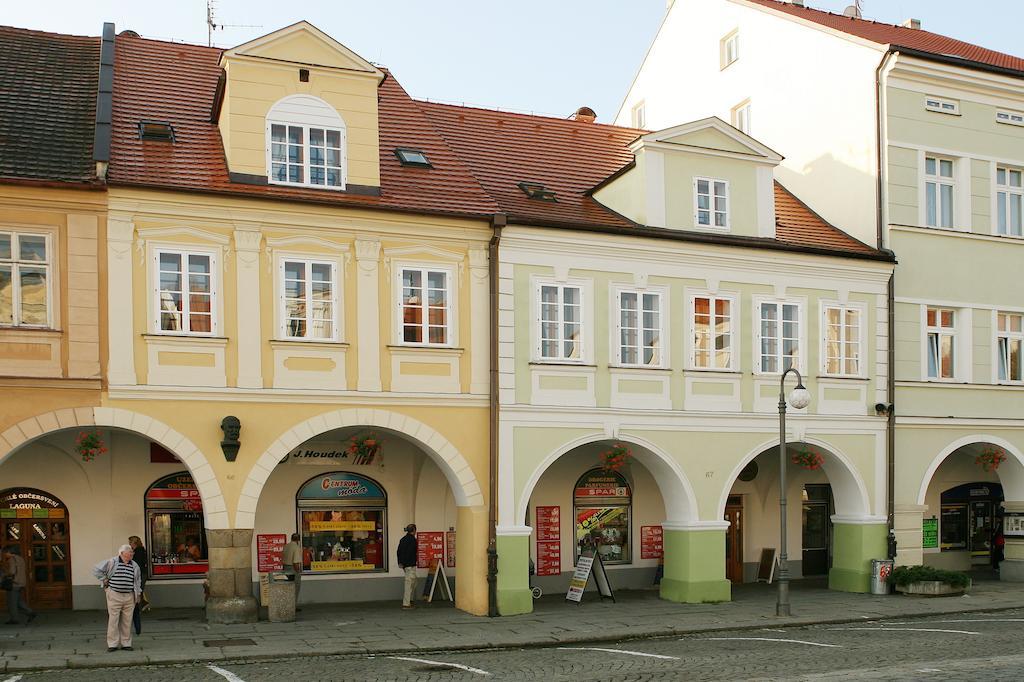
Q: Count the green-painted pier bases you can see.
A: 3